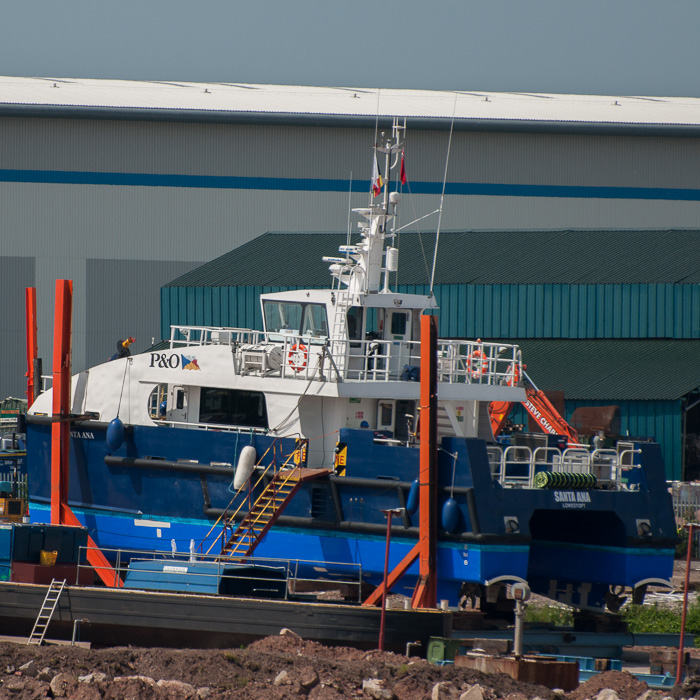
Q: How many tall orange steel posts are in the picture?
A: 3